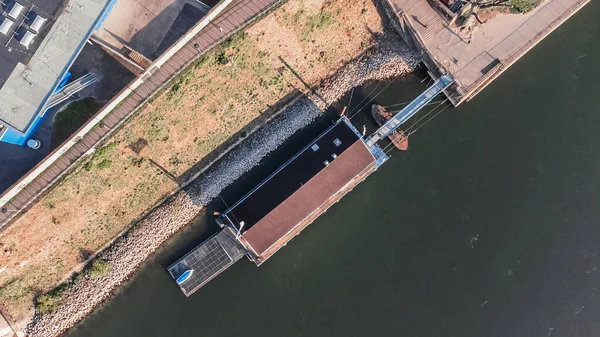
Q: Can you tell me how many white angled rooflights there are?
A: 4